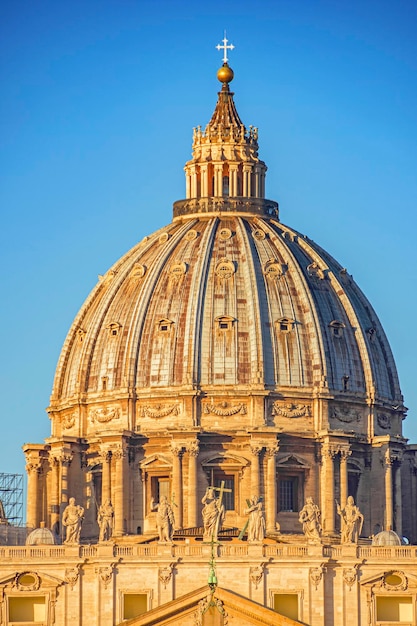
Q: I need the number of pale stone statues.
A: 7